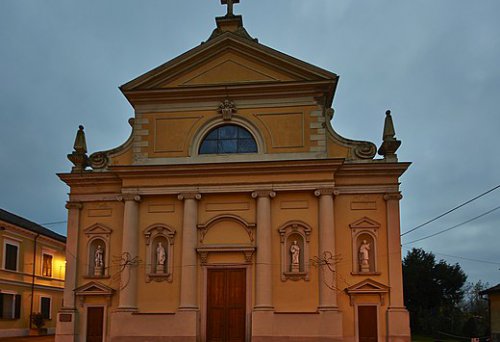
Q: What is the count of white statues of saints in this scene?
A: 4